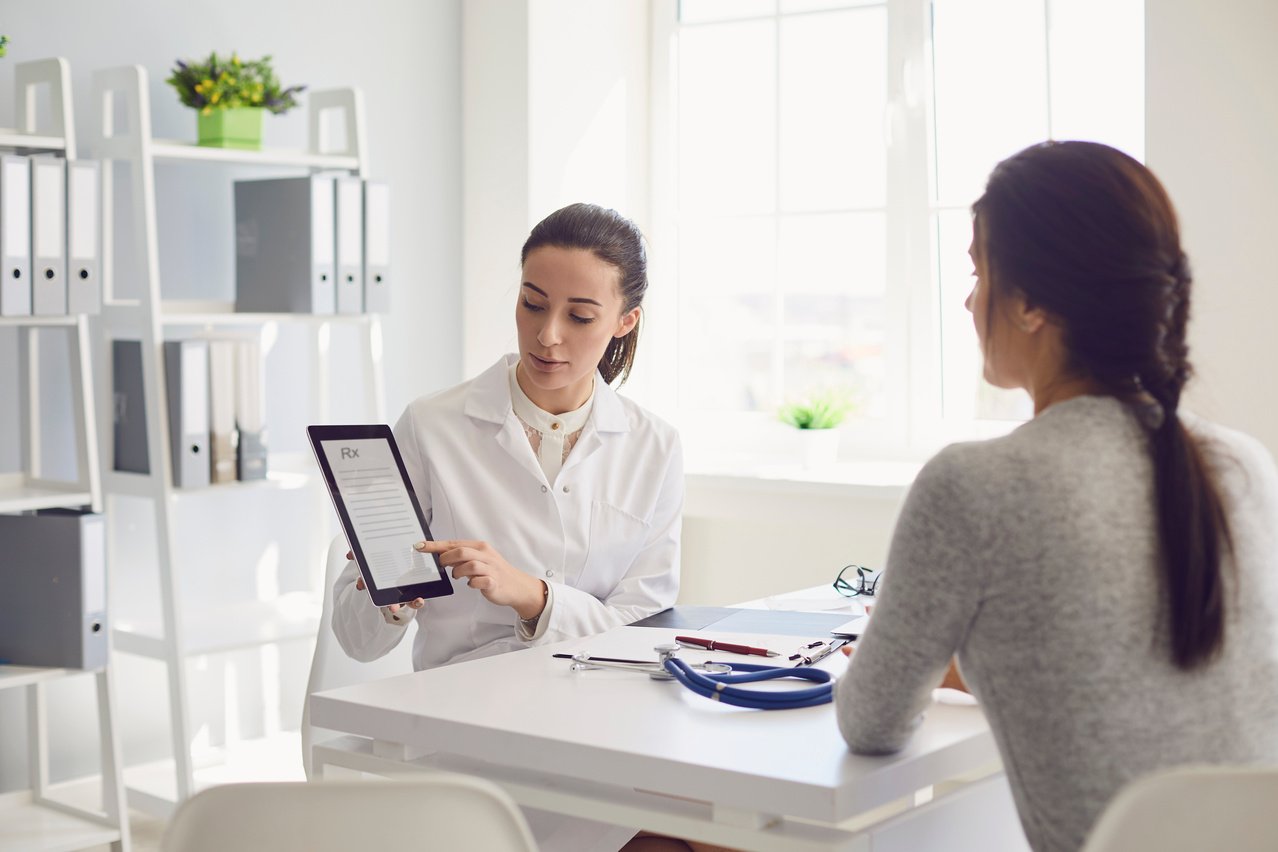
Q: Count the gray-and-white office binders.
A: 8